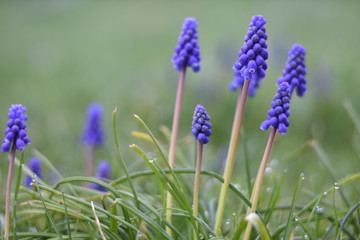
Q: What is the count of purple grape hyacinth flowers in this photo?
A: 10